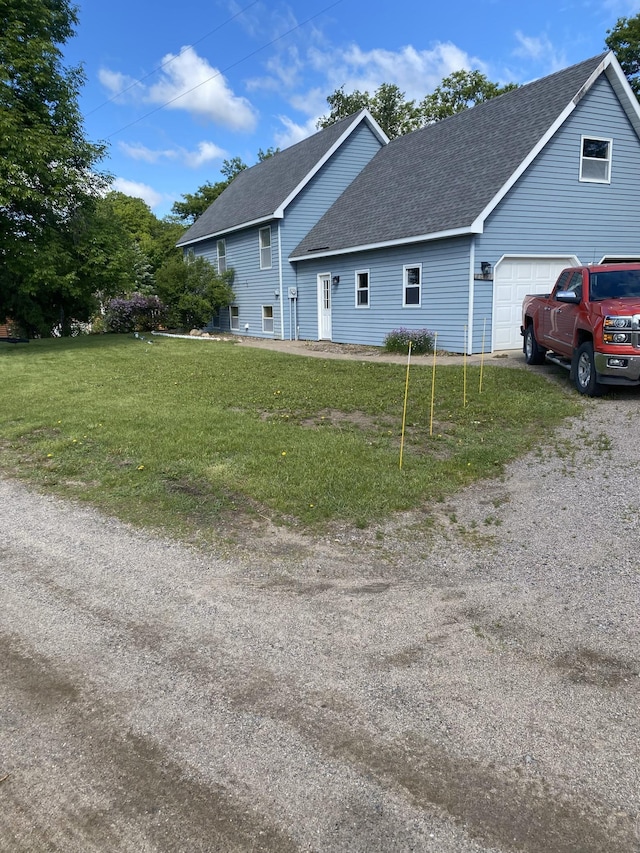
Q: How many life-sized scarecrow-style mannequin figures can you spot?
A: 0